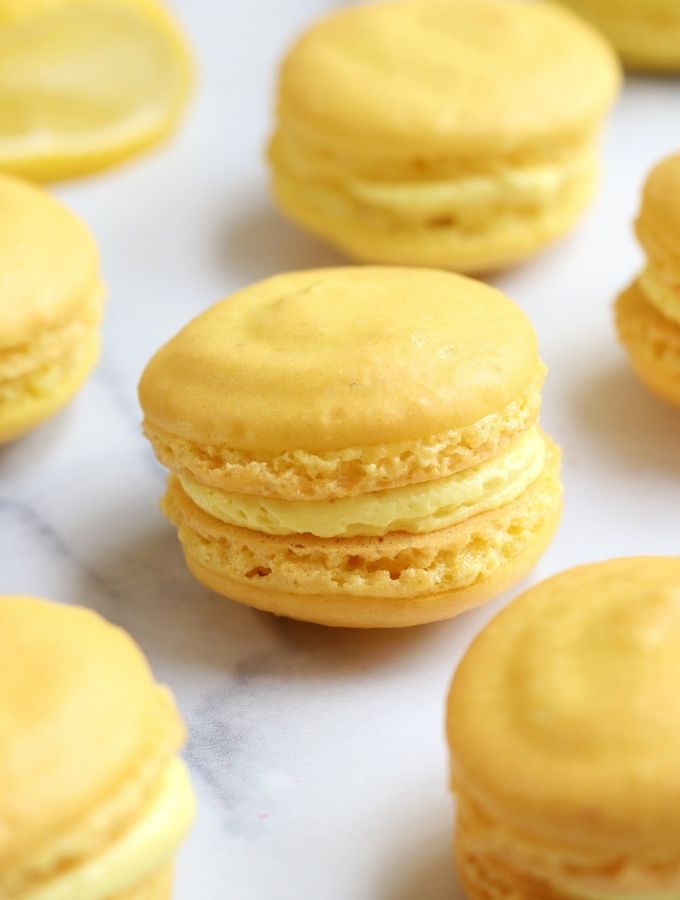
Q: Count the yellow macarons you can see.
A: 7